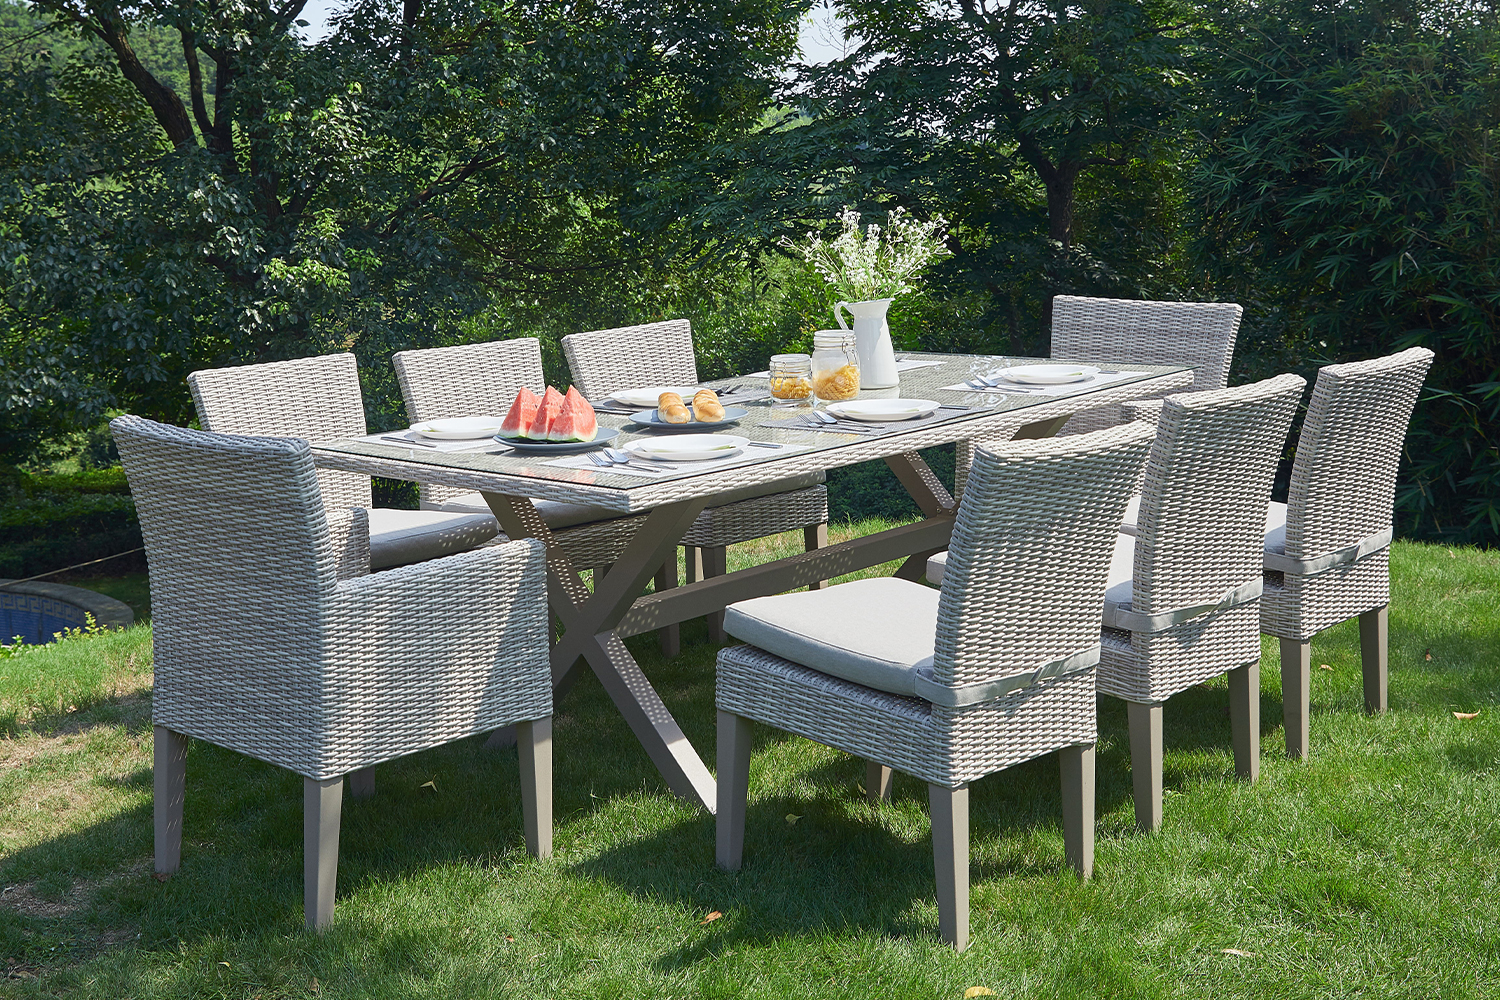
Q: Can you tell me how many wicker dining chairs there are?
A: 8